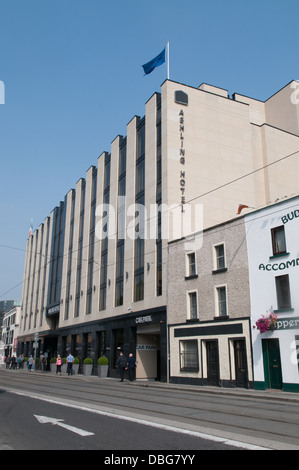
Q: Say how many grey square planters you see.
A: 5